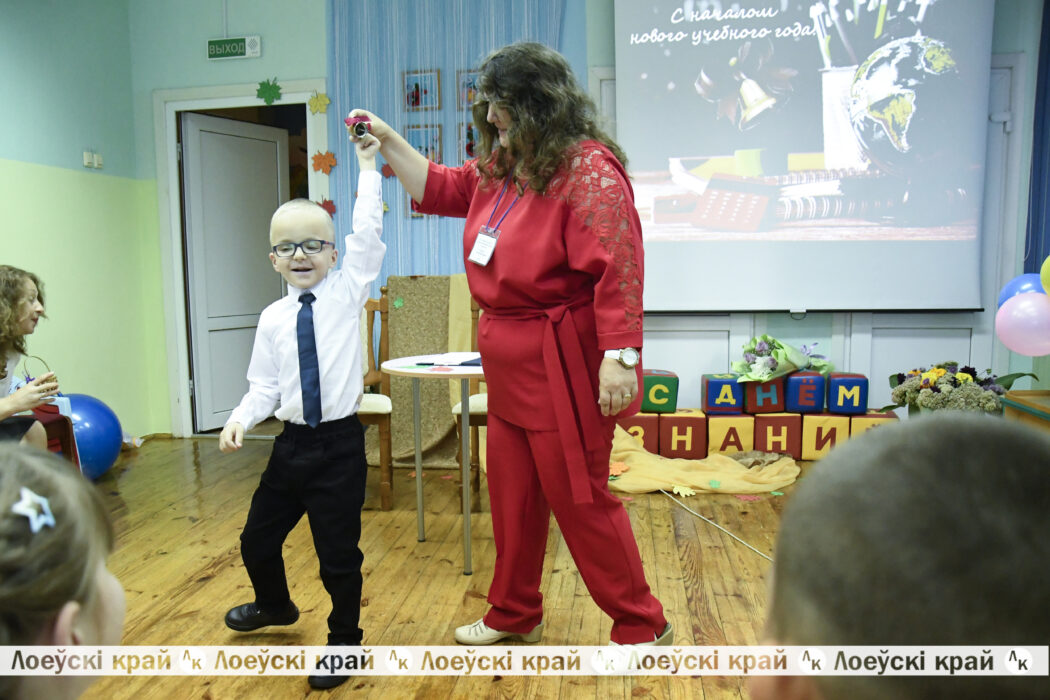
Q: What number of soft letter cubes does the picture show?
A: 11